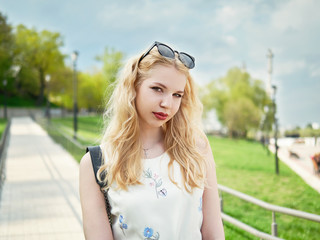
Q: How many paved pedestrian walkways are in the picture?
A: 2